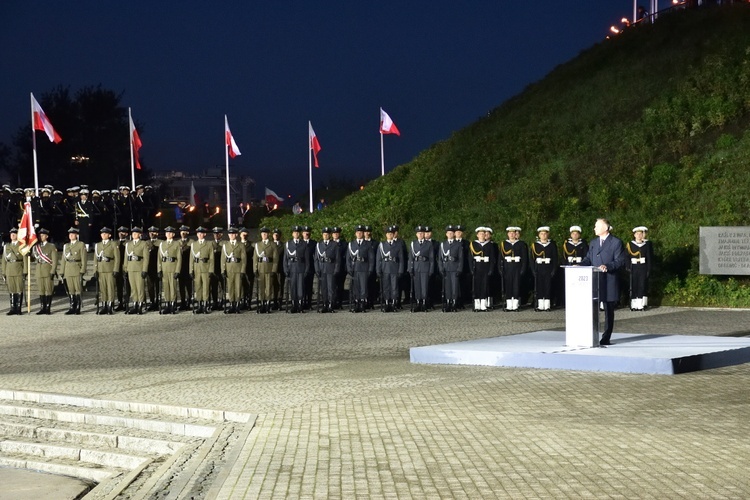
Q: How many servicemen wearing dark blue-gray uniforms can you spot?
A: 12